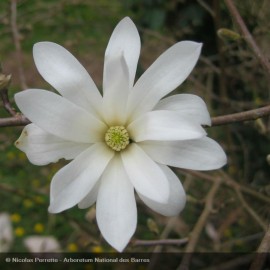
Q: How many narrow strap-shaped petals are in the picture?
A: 14